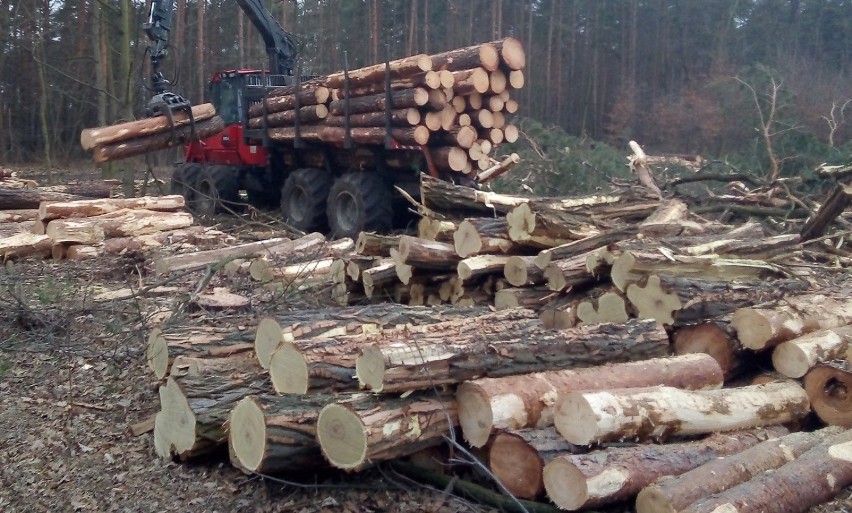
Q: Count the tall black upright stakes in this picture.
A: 4